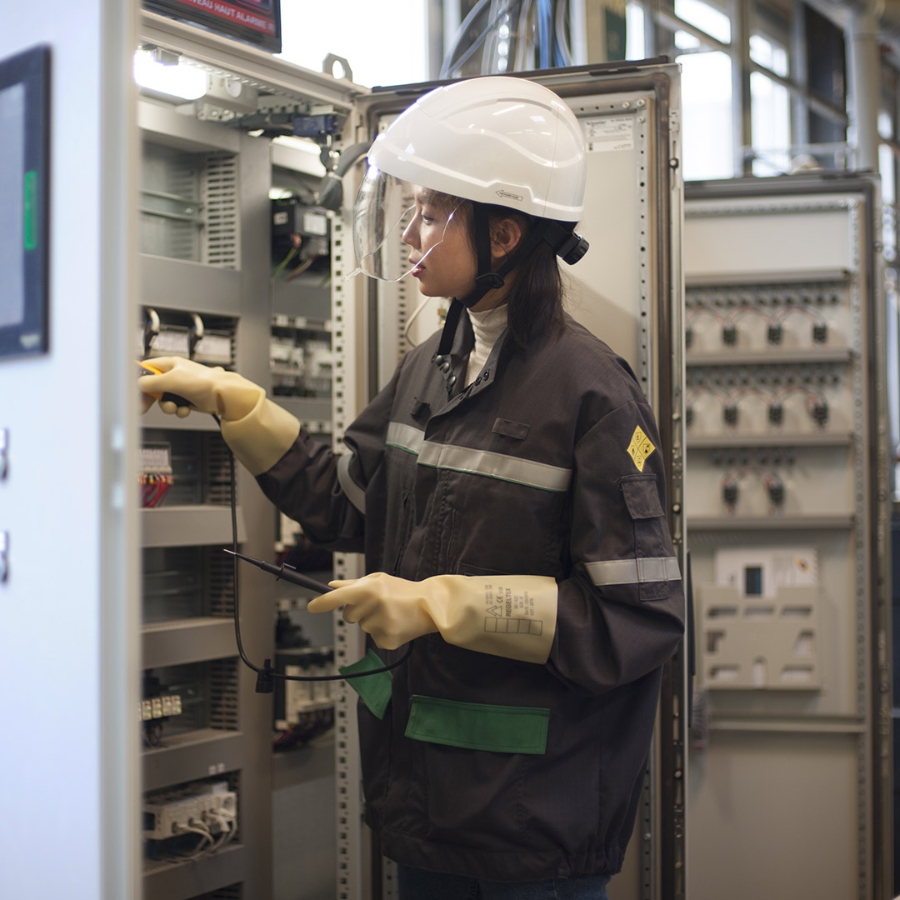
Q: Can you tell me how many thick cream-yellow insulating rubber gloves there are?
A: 2